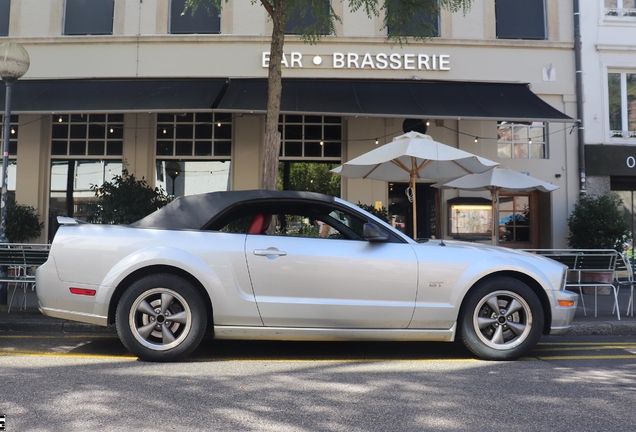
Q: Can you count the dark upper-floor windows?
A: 6